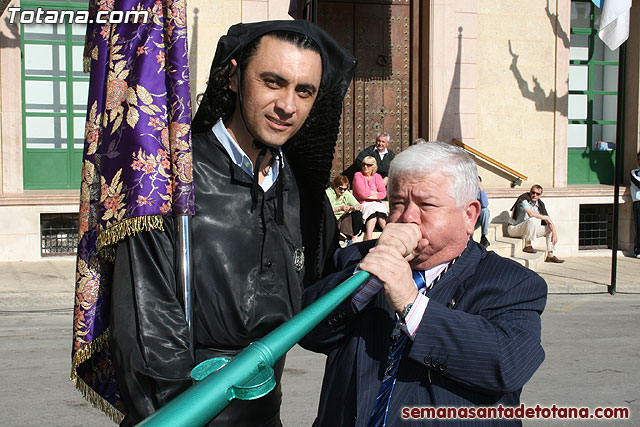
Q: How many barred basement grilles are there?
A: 2